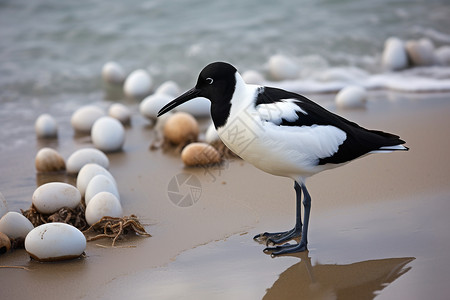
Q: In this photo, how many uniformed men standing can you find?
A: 0